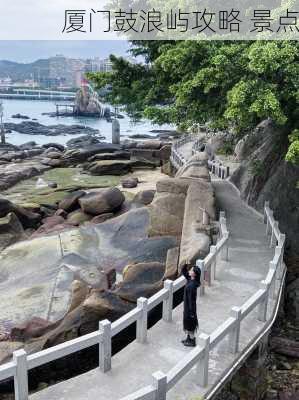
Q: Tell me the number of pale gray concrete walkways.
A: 1